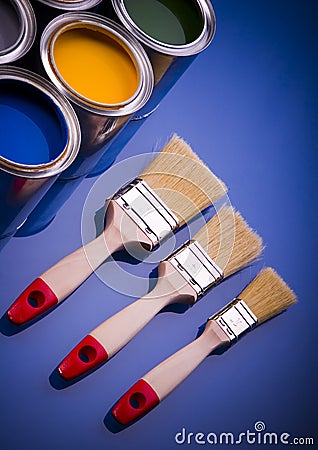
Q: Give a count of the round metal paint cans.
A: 5